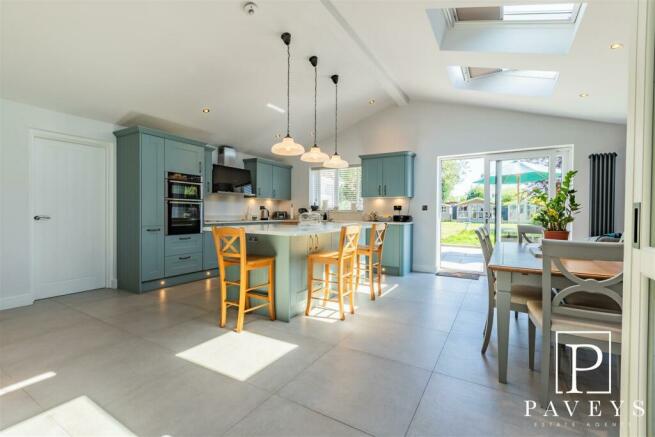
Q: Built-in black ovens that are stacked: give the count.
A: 2